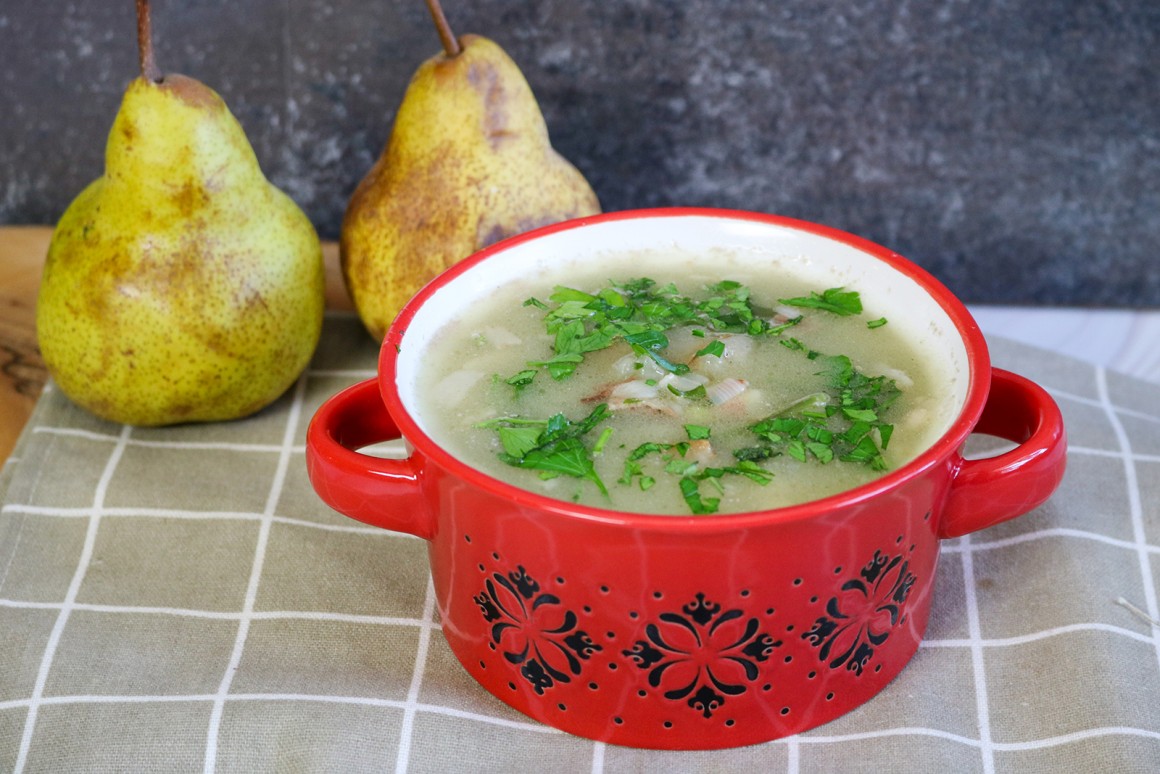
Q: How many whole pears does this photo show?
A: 2